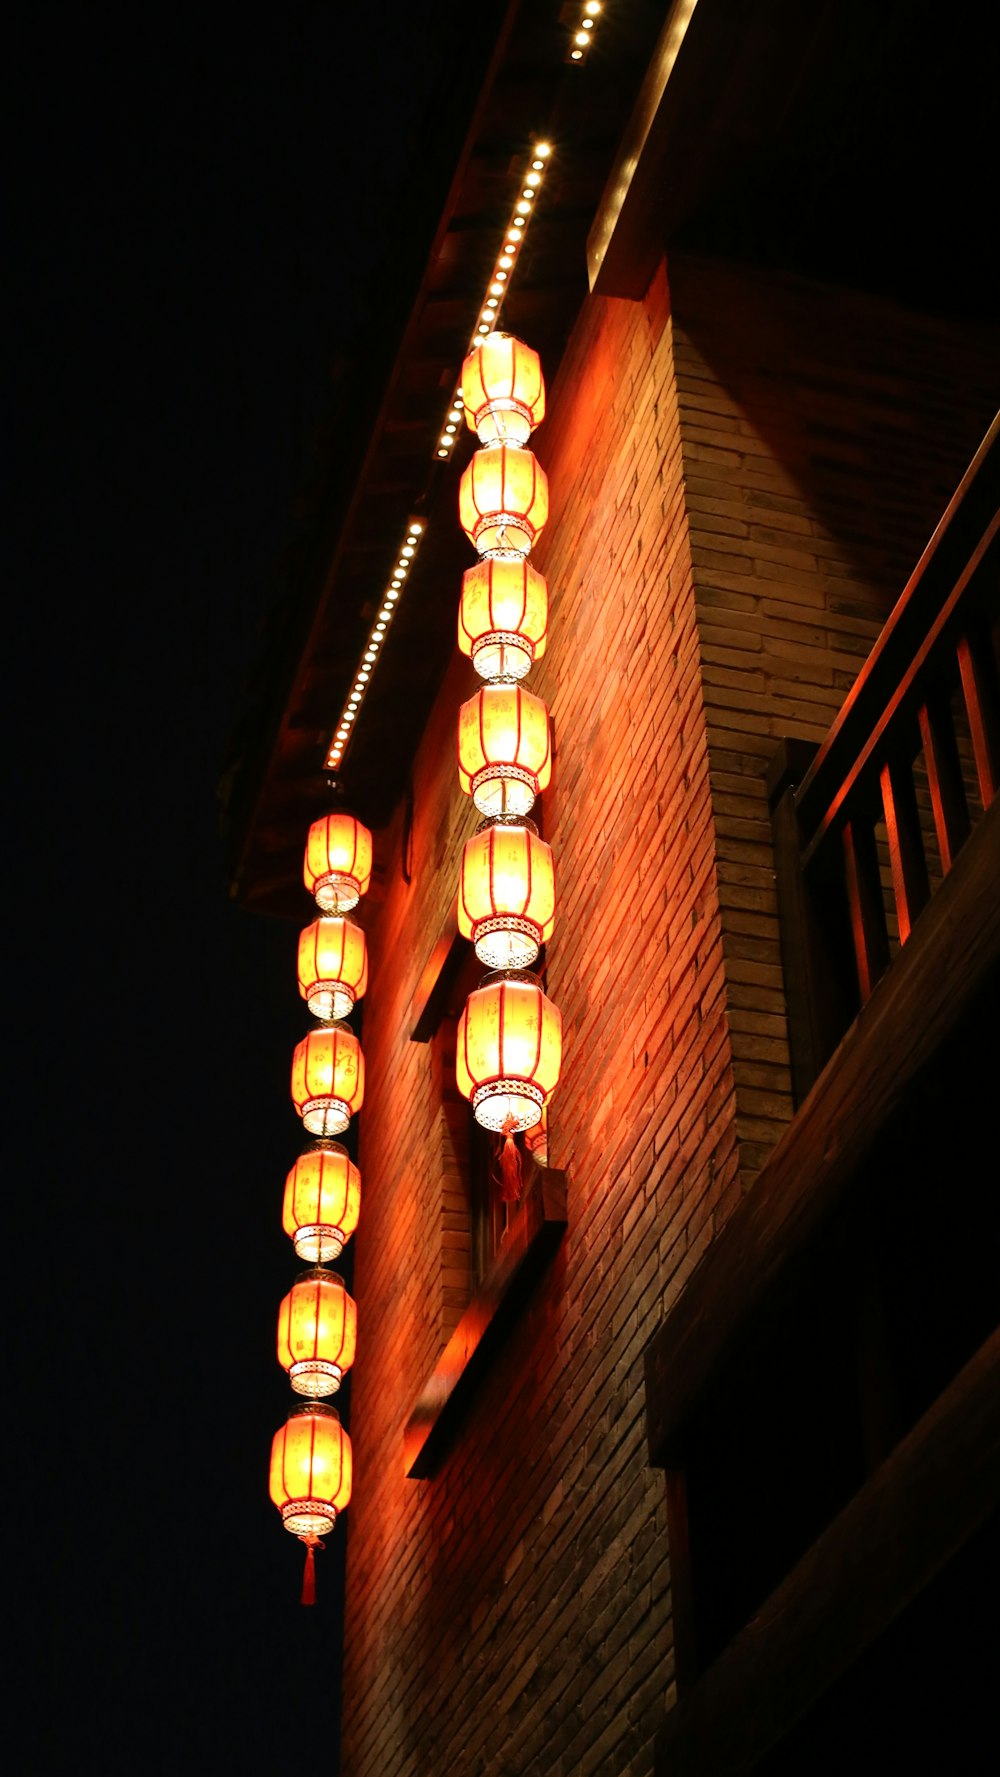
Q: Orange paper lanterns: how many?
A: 12